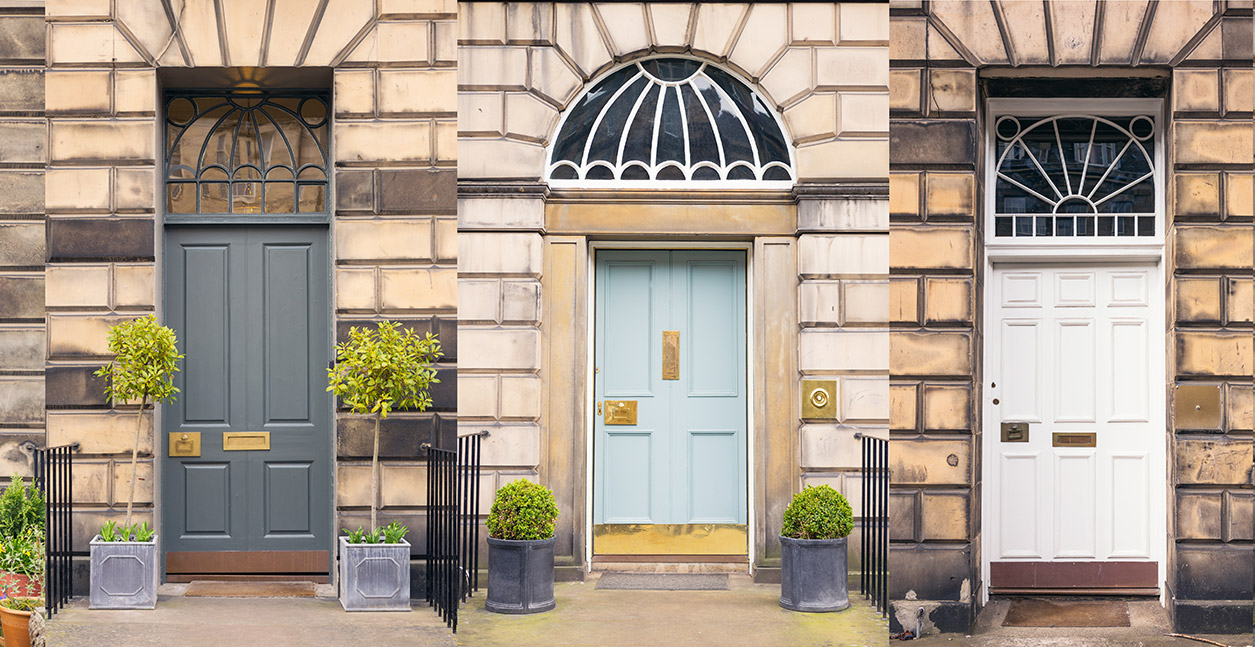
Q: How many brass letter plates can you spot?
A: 3